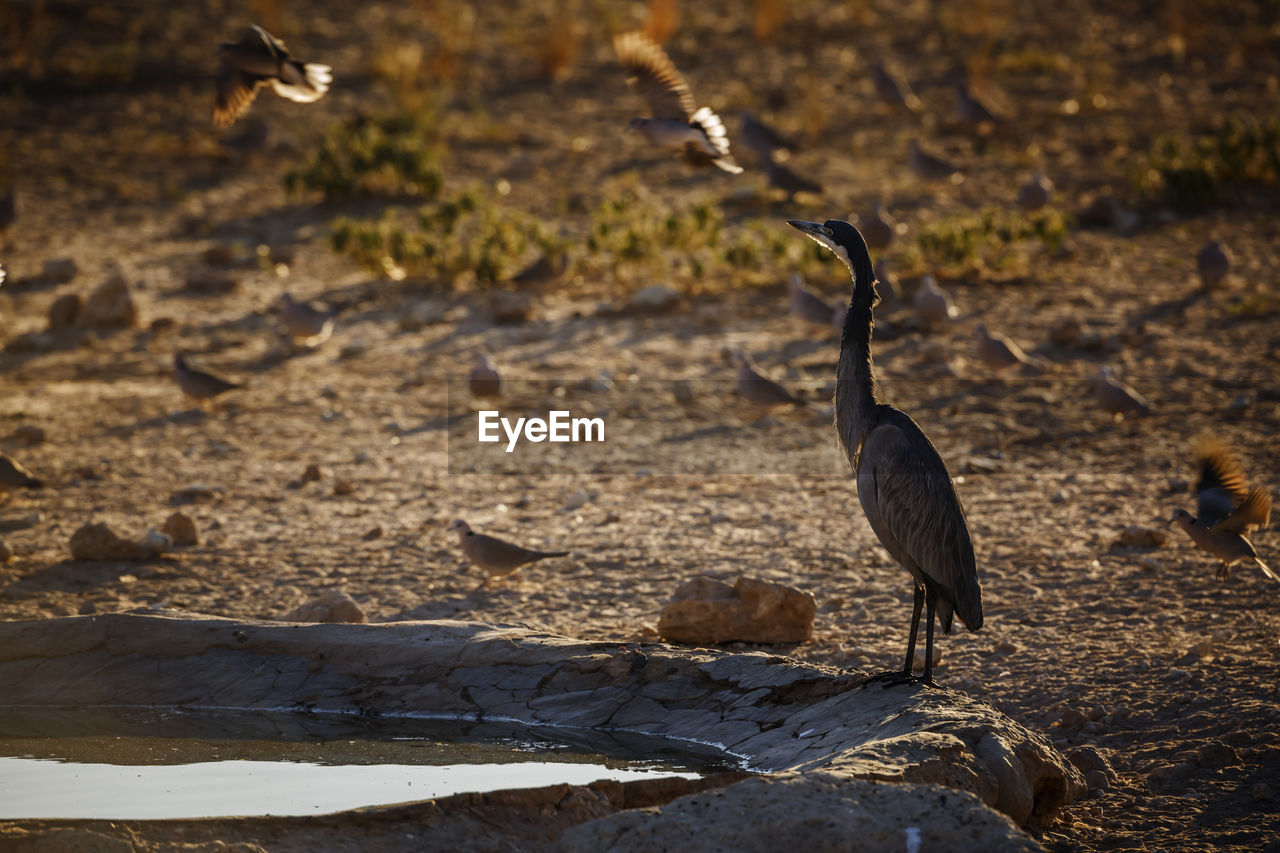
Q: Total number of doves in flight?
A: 3